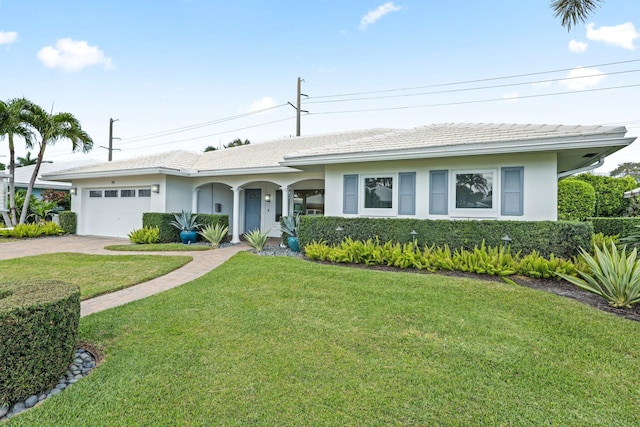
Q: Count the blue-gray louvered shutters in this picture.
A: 4